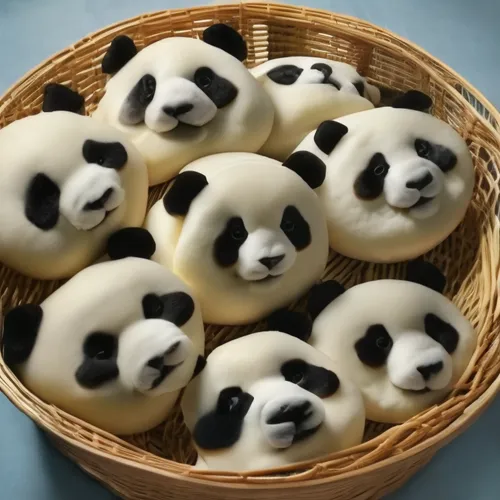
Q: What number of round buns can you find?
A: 8